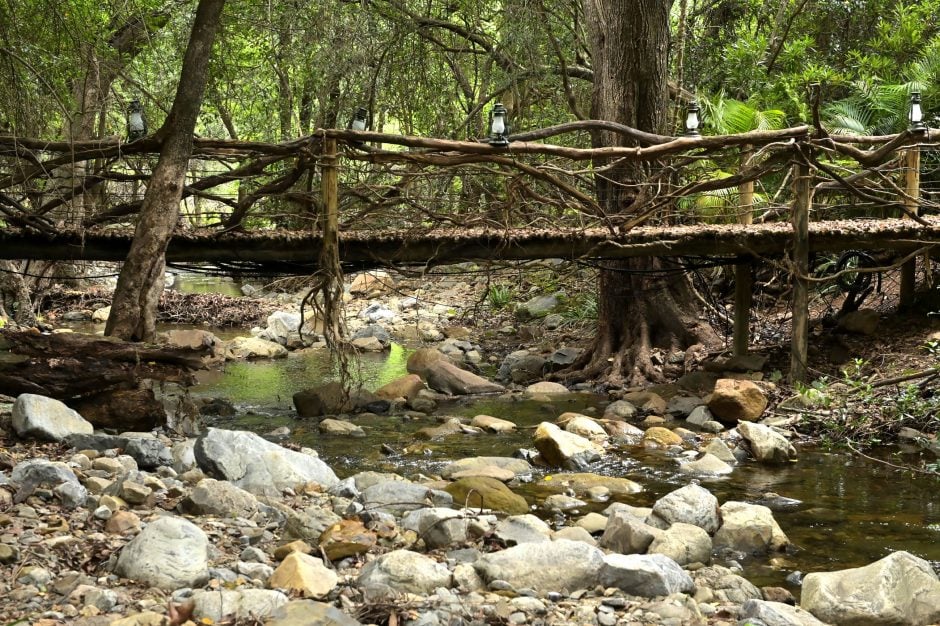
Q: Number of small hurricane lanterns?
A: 5